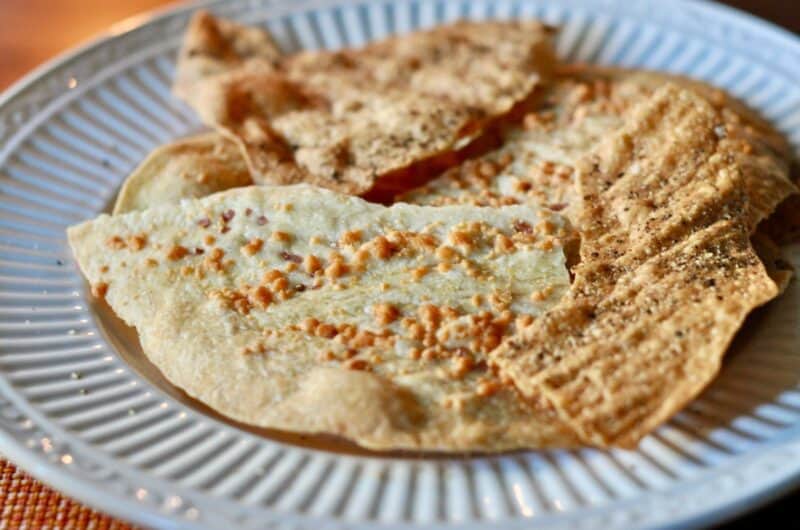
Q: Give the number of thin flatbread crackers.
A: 5